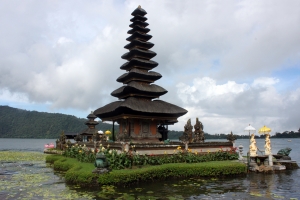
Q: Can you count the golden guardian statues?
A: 2